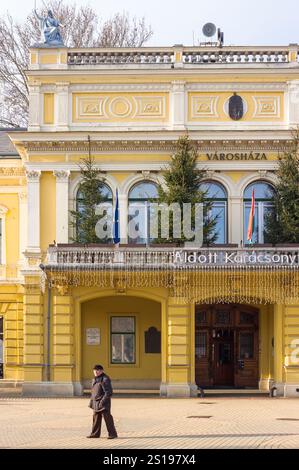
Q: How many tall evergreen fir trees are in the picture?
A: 3